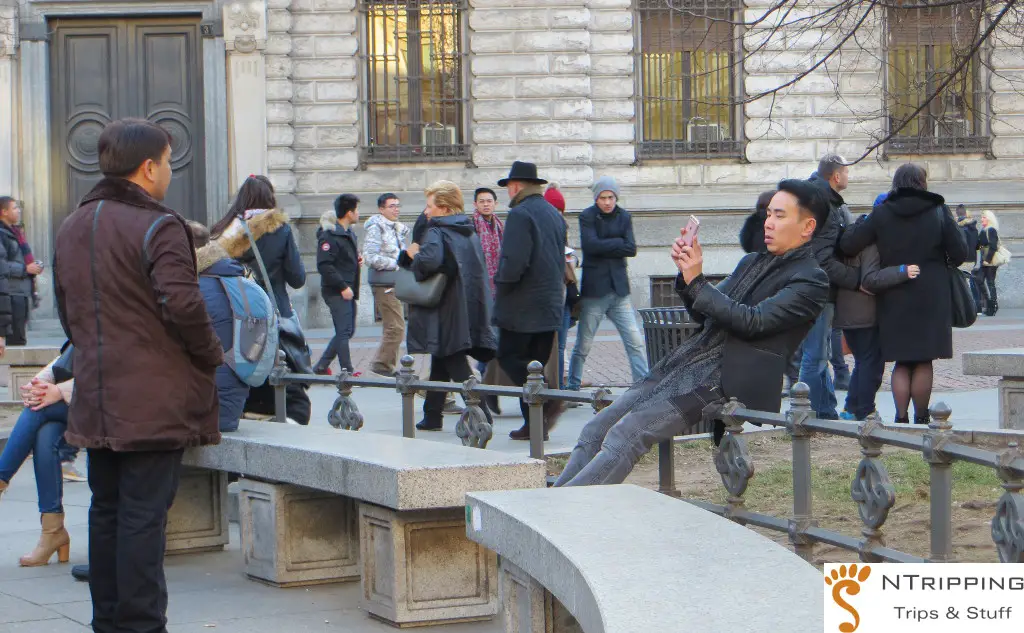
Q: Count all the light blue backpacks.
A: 1